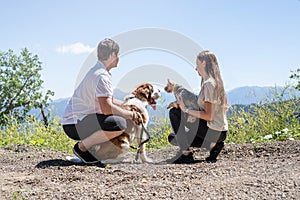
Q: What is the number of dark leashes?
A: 1